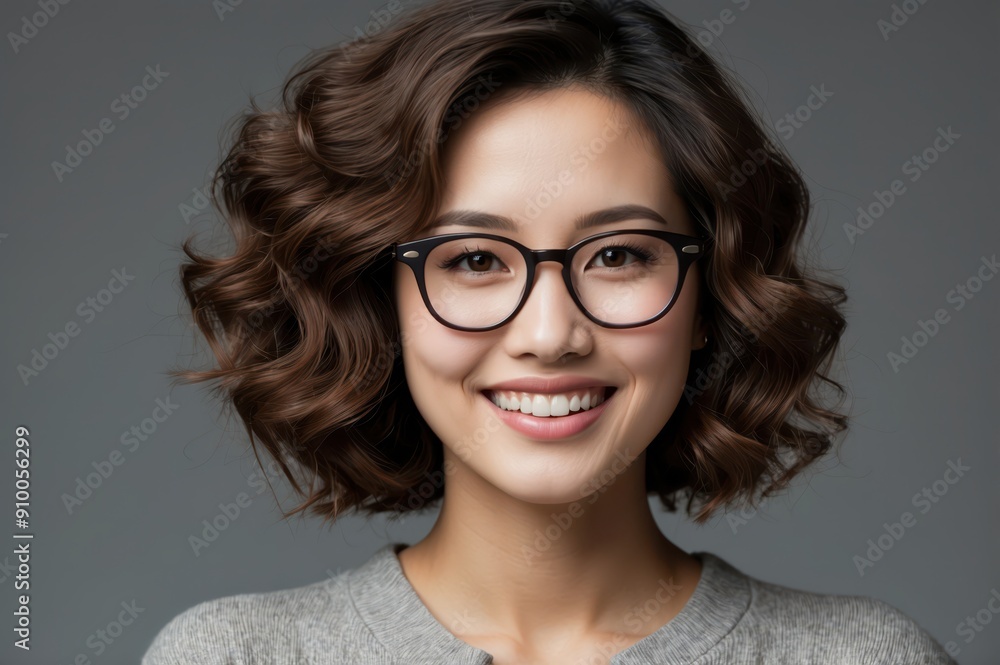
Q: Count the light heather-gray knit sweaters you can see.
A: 1